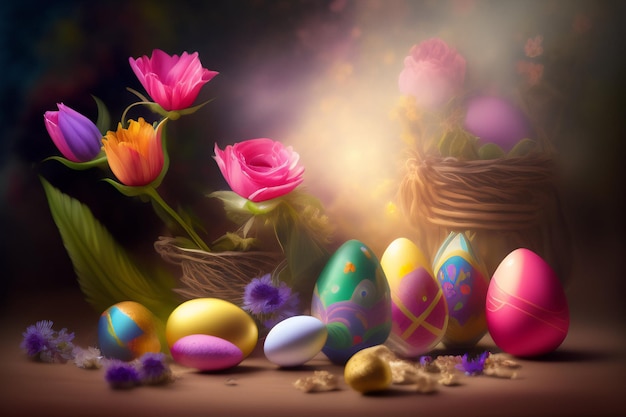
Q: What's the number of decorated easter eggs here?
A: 5